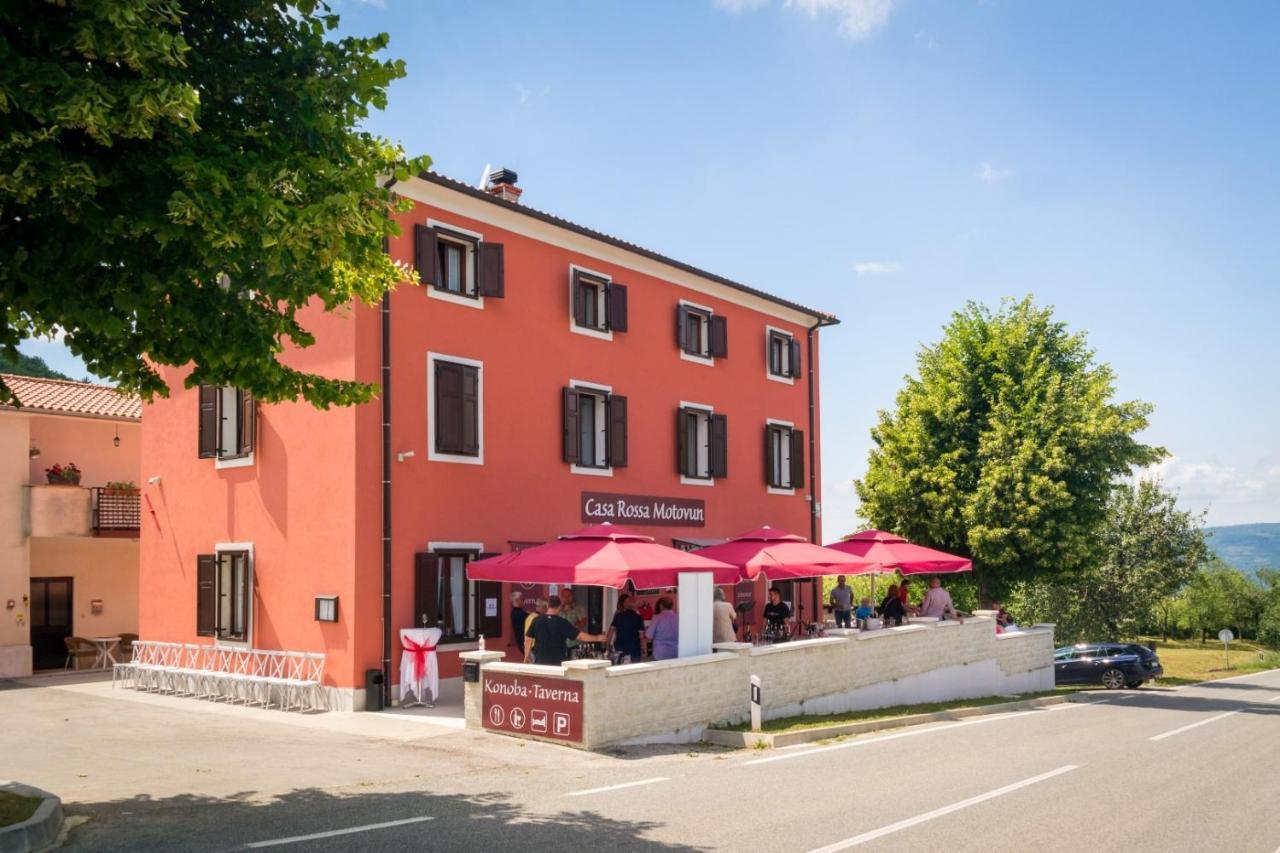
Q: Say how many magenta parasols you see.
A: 3